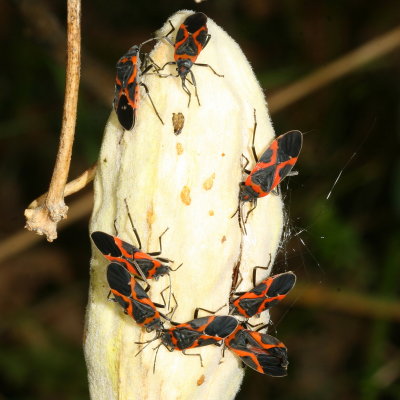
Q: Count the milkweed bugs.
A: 8